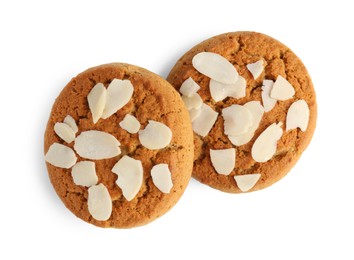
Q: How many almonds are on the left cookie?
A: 12